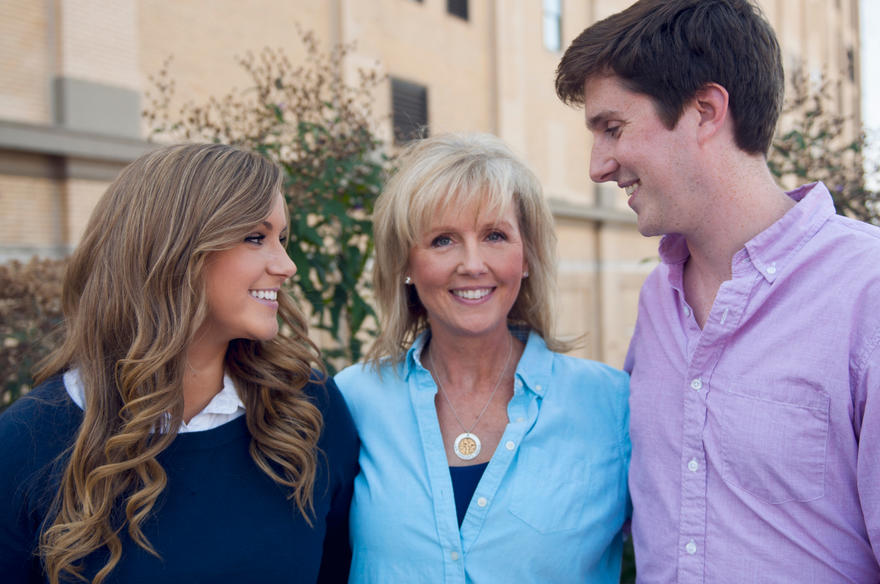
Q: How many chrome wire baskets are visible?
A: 0